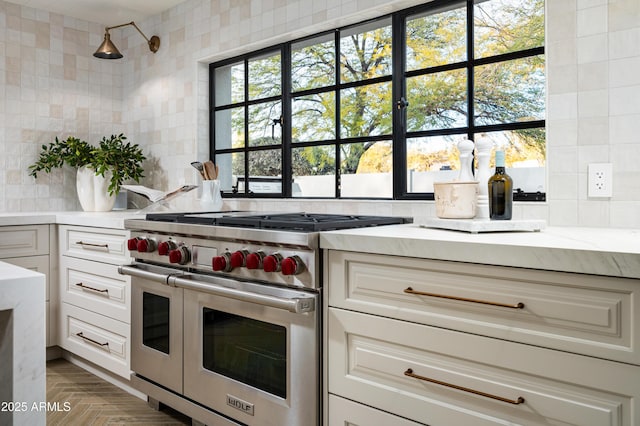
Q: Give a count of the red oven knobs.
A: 9